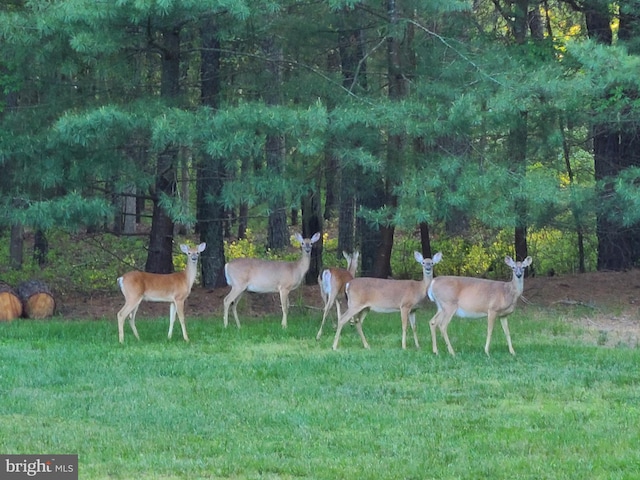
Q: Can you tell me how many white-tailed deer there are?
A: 5